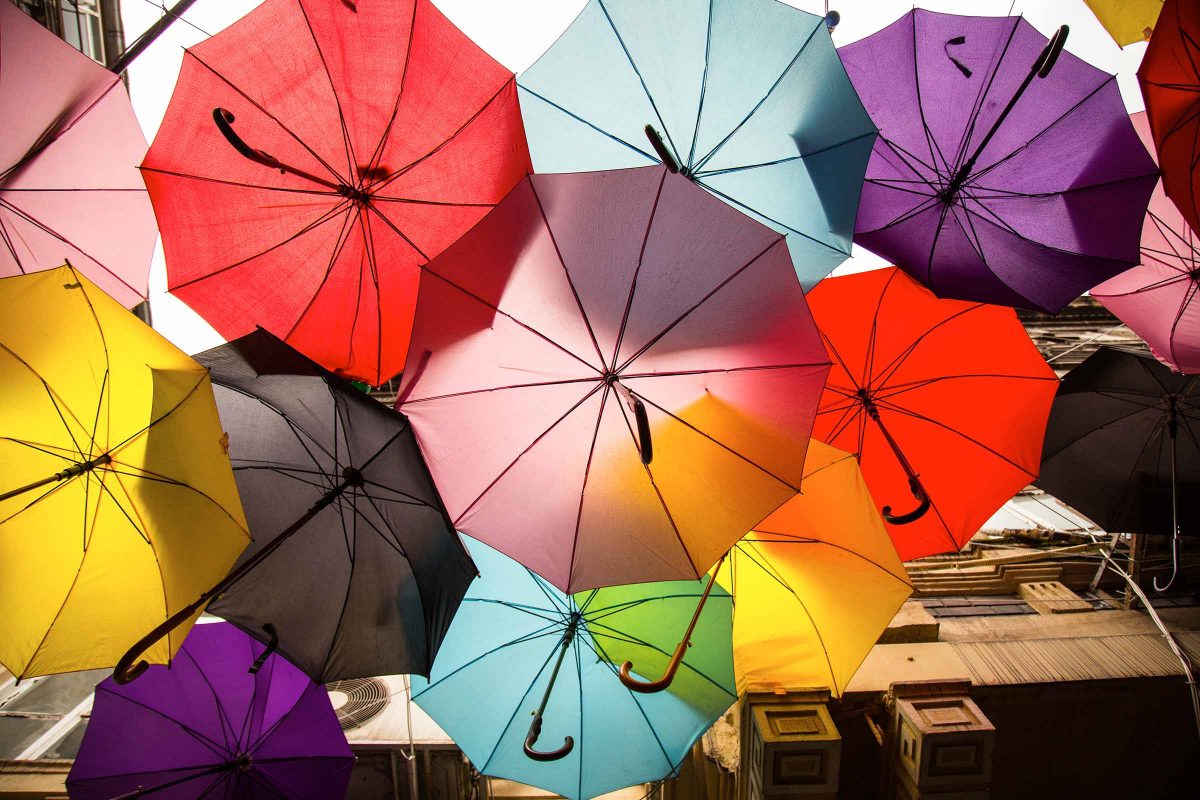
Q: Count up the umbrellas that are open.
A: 15